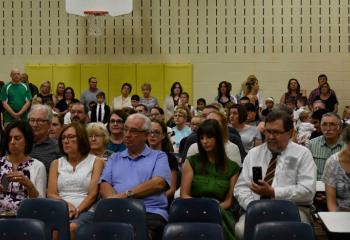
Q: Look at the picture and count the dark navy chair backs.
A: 8